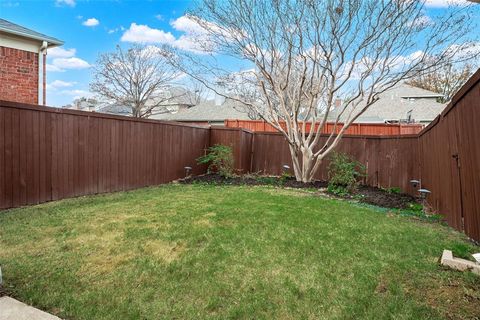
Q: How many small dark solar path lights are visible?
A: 4